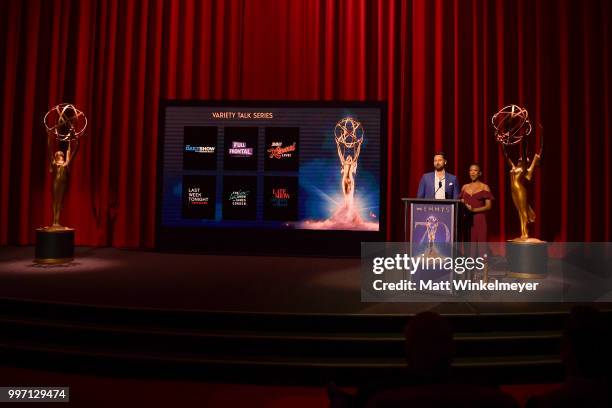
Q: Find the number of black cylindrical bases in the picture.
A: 2